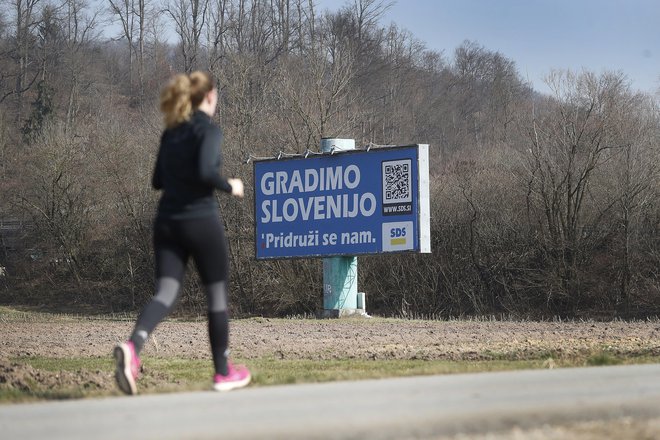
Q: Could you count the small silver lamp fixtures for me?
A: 5